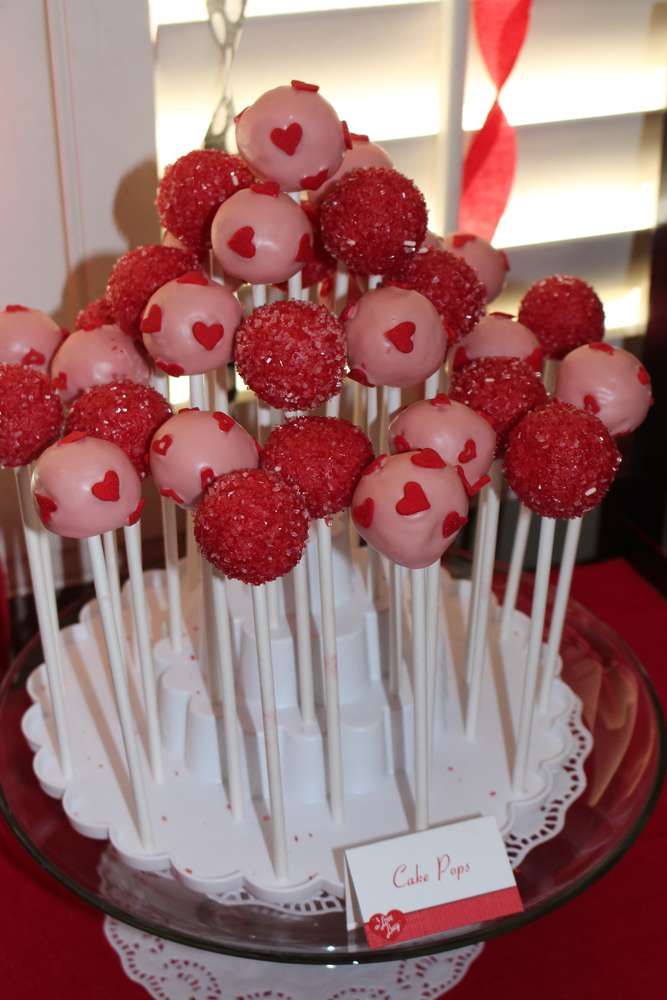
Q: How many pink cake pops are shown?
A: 14